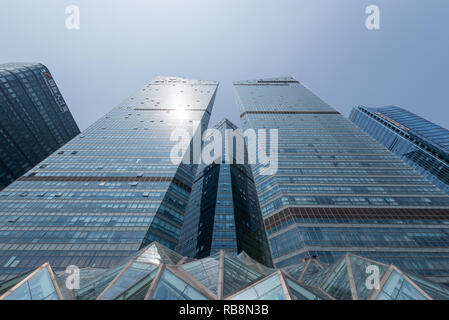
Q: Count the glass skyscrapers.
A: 5